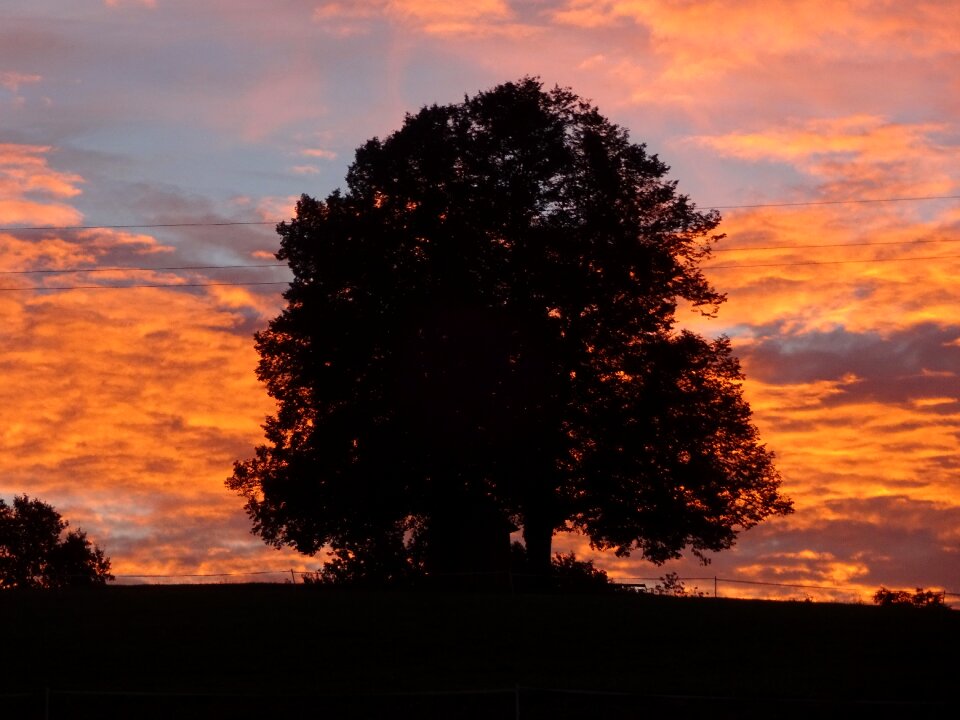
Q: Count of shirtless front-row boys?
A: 0